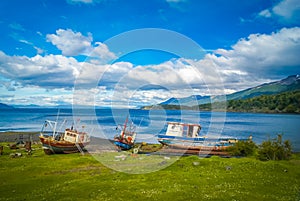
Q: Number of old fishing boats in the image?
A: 3